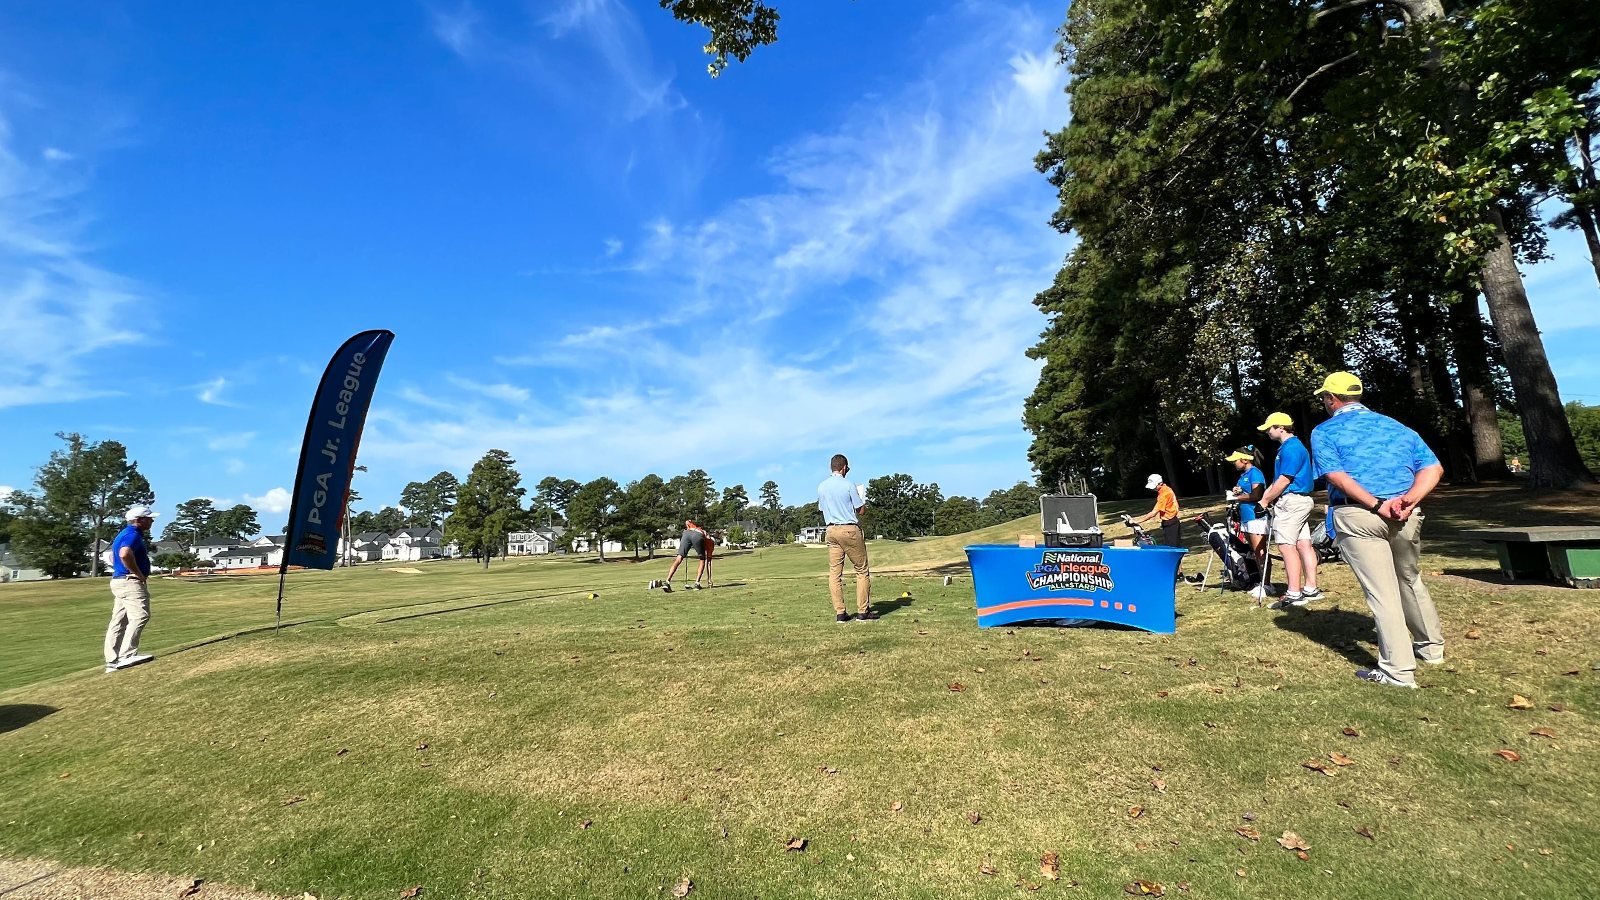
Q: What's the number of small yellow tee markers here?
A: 2